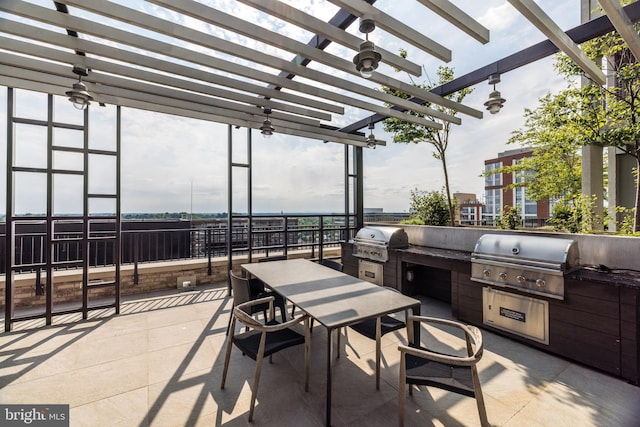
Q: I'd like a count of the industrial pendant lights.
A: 5